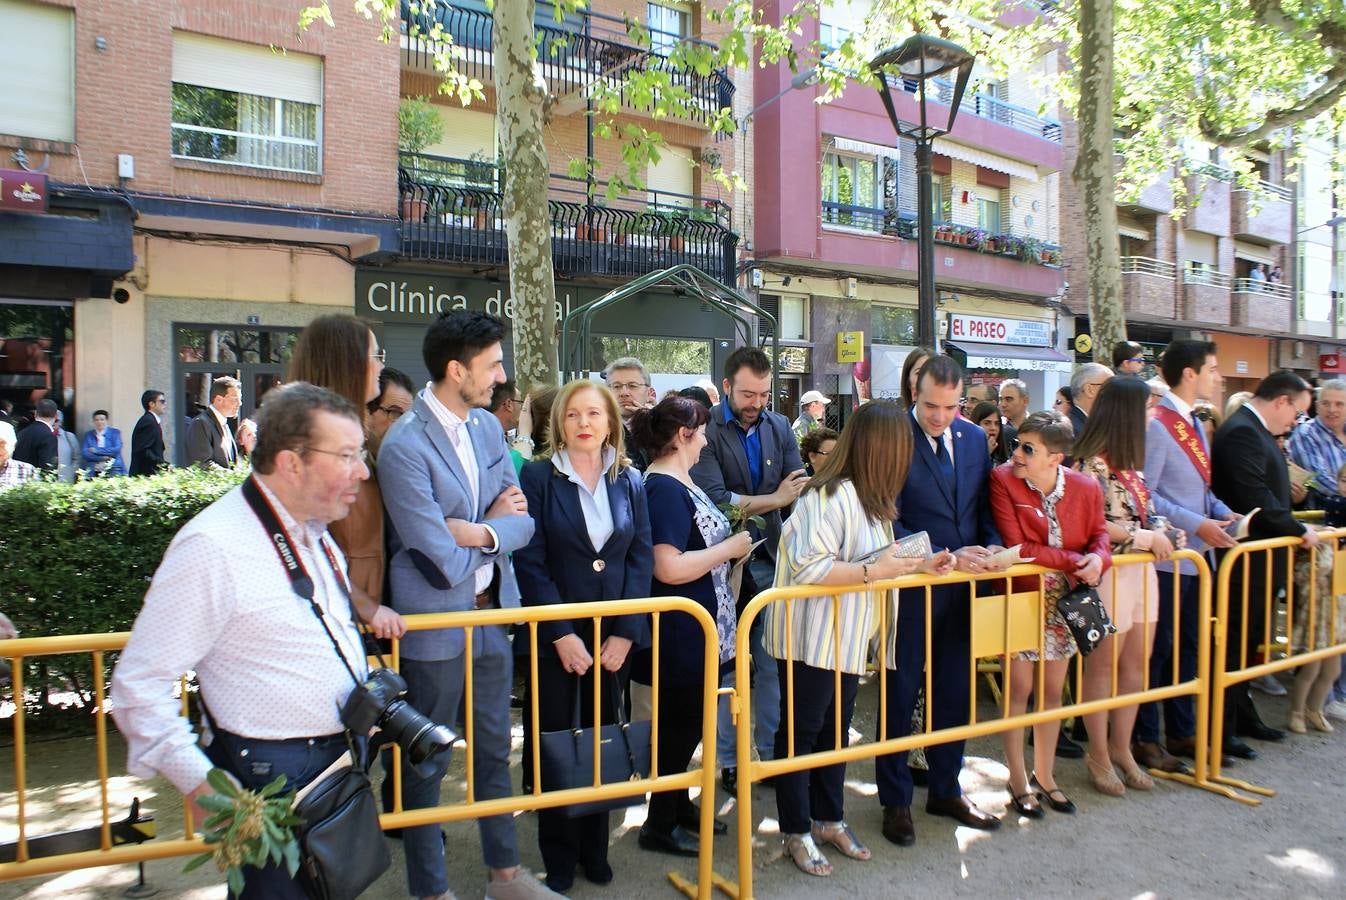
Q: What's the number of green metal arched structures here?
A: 1